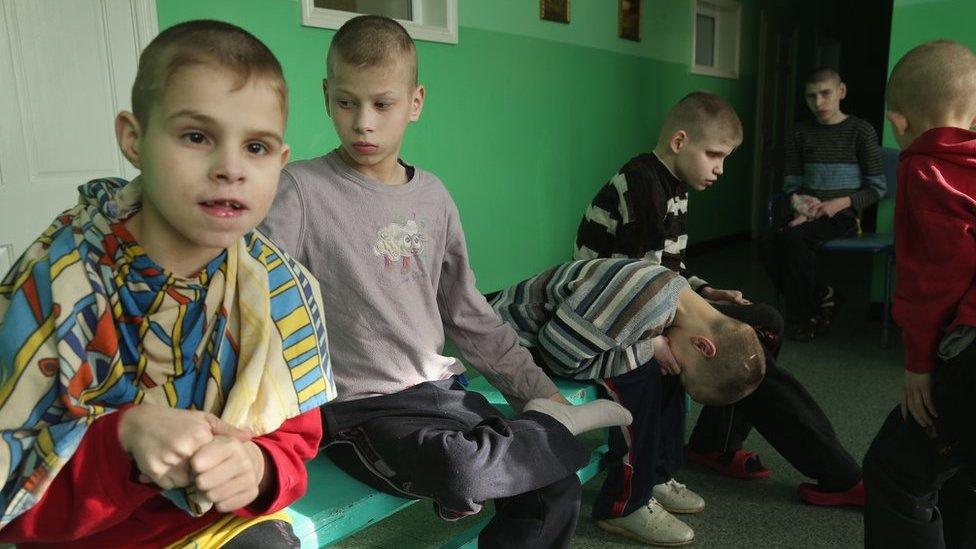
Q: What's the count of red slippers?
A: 2